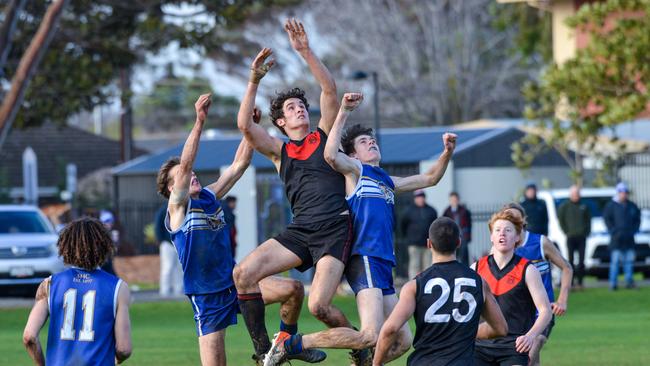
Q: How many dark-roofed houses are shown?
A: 1